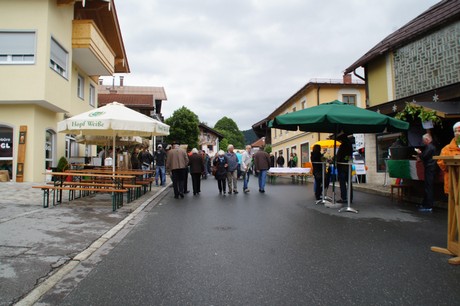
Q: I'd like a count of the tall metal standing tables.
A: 2